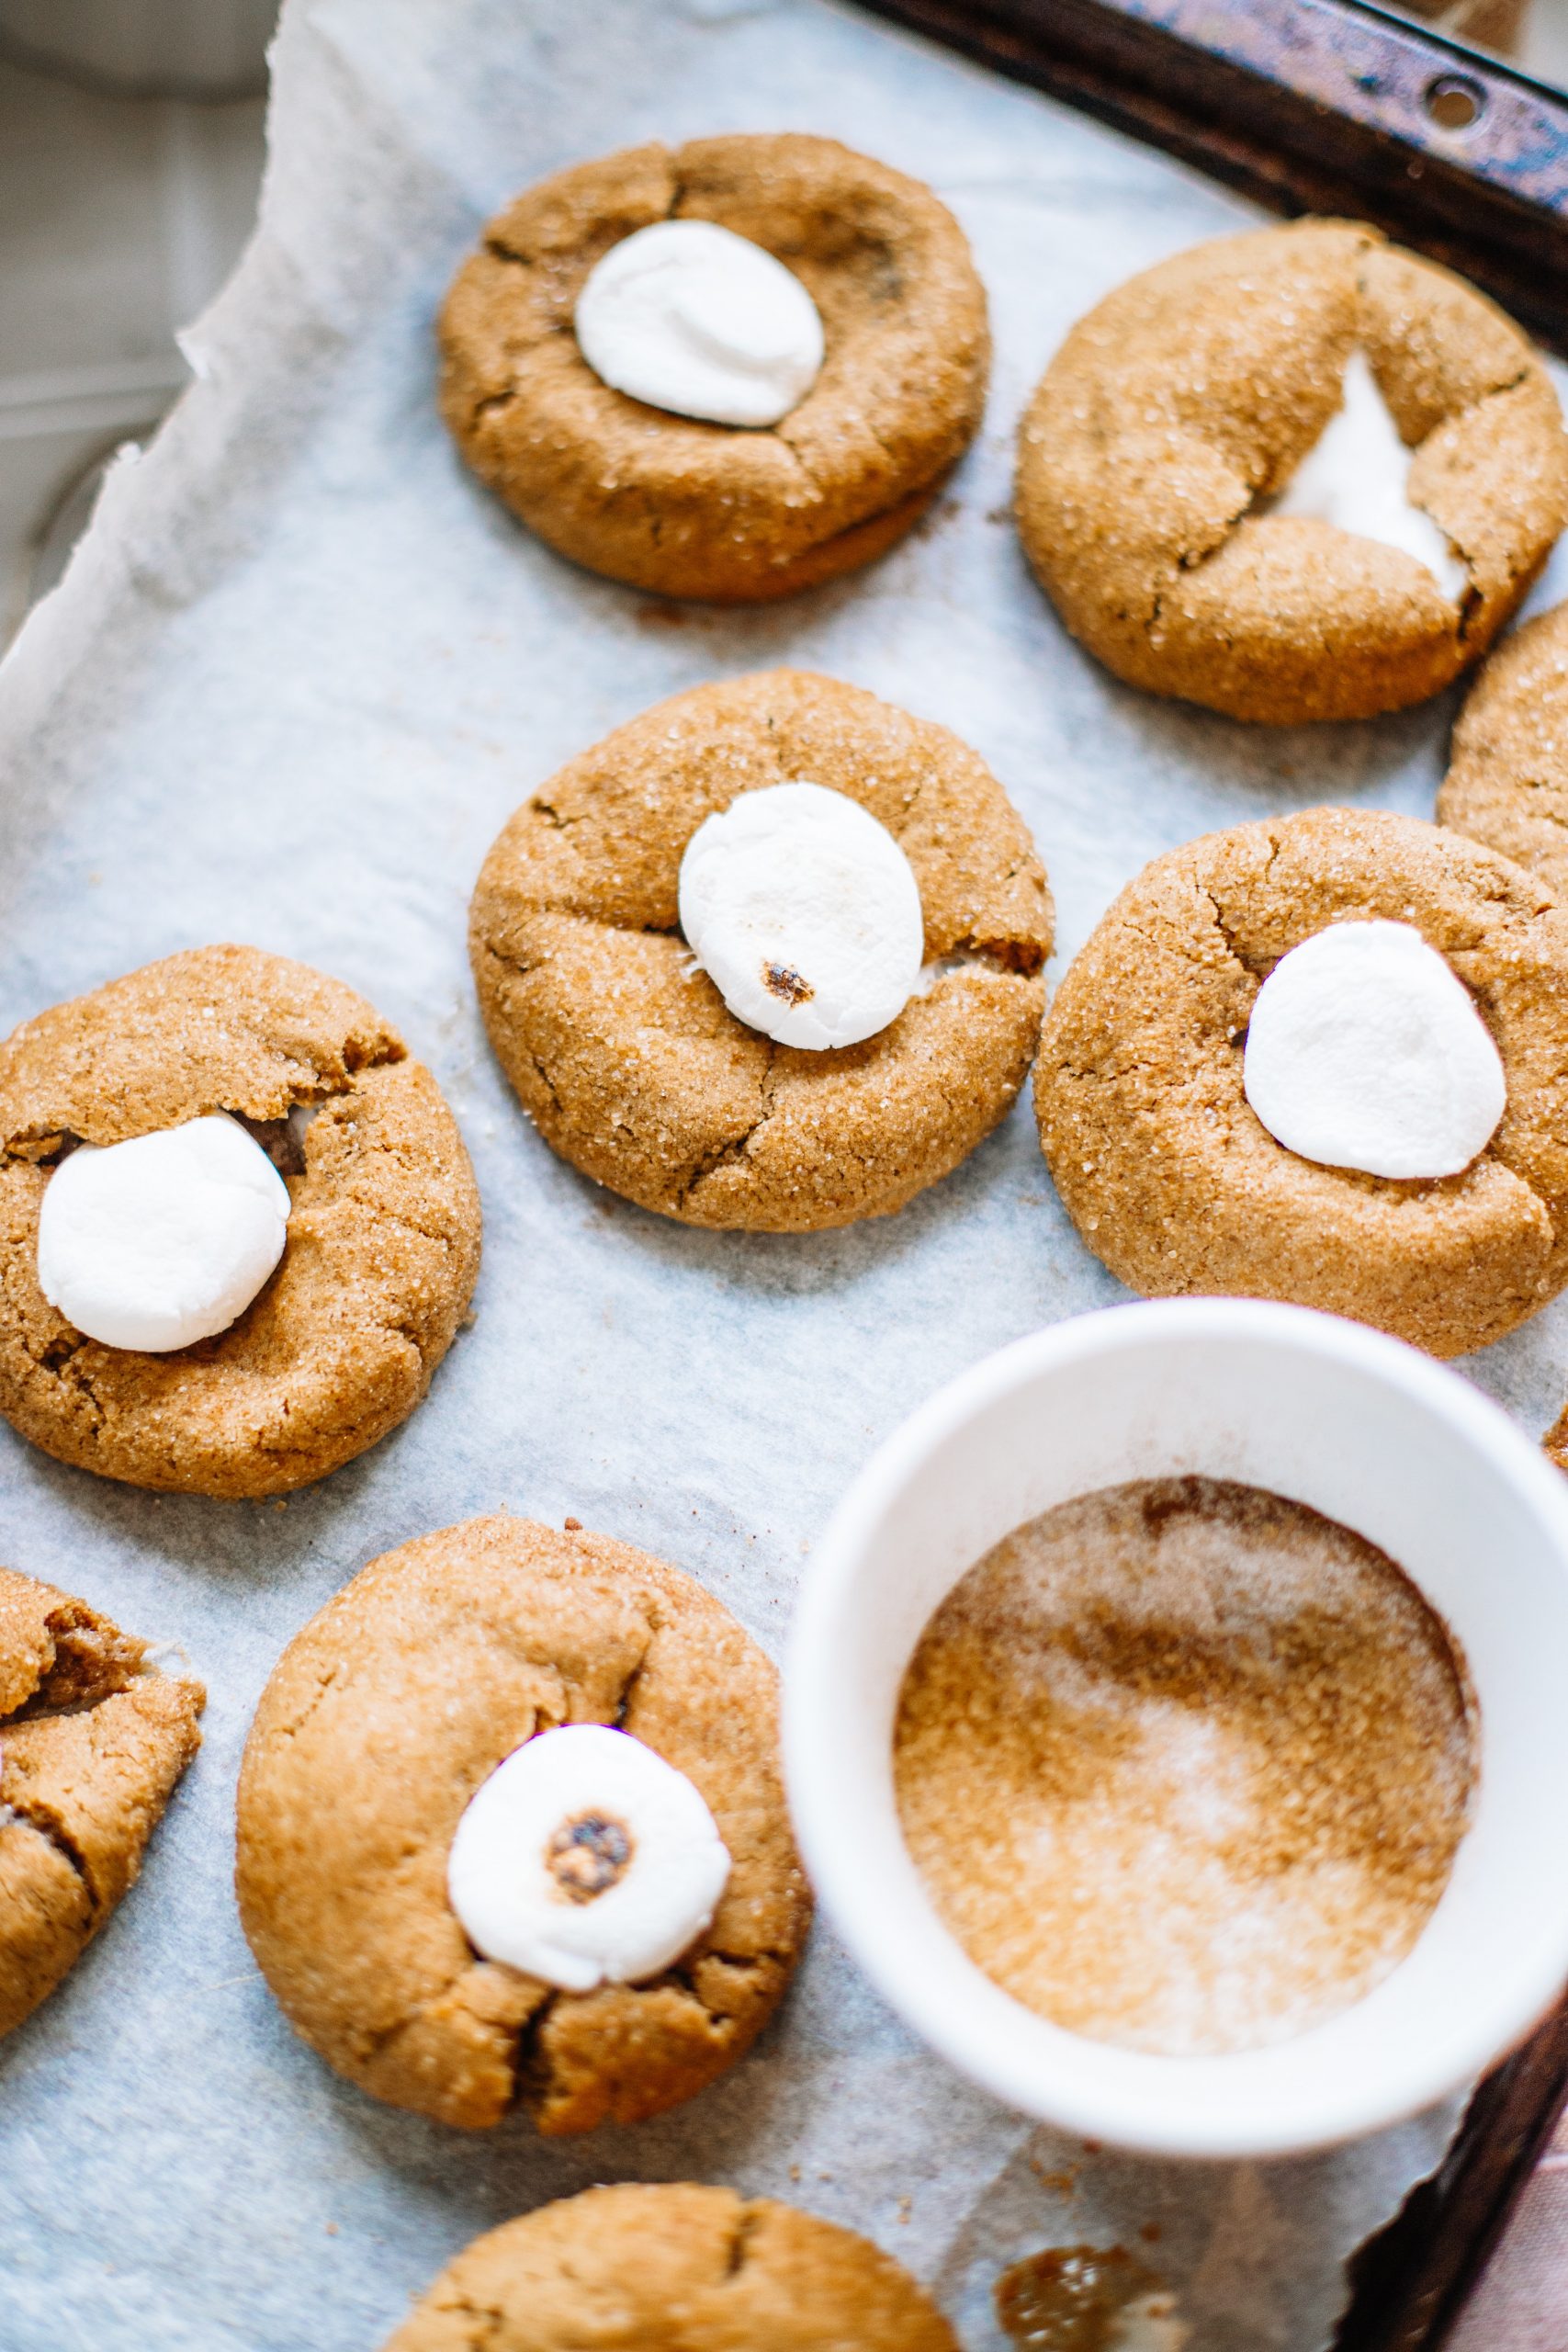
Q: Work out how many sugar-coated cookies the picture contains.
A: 9